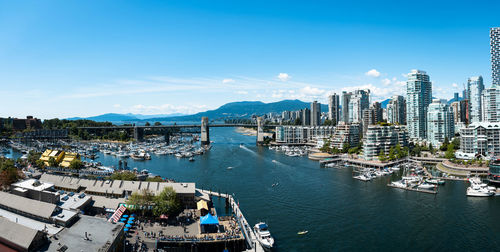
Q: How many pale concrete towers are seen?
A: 2